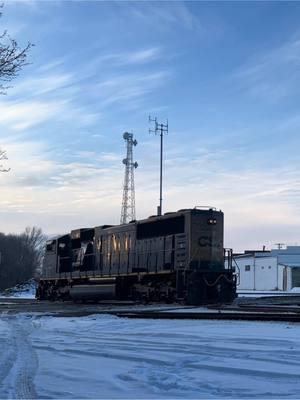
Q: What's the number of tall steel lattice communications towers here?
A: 1